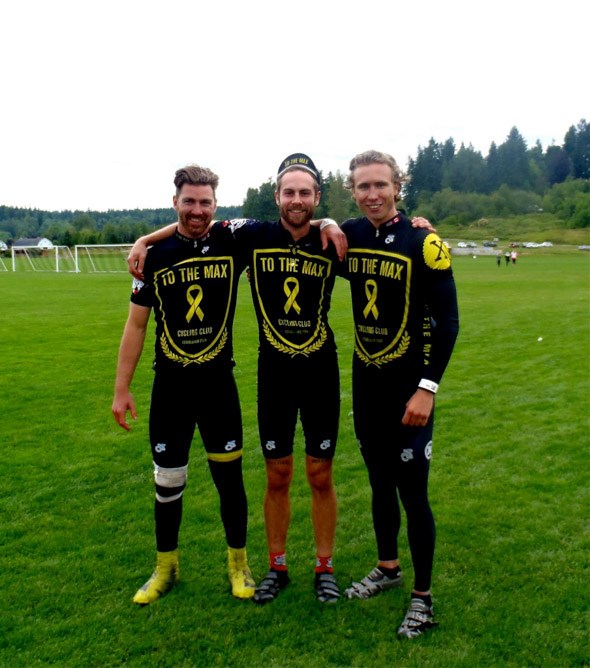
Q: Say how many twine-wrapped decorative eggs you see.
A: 0